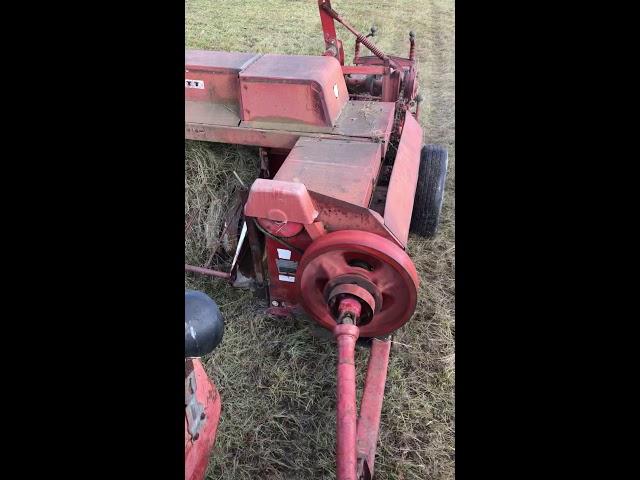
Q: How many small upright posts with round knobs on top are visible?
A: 2